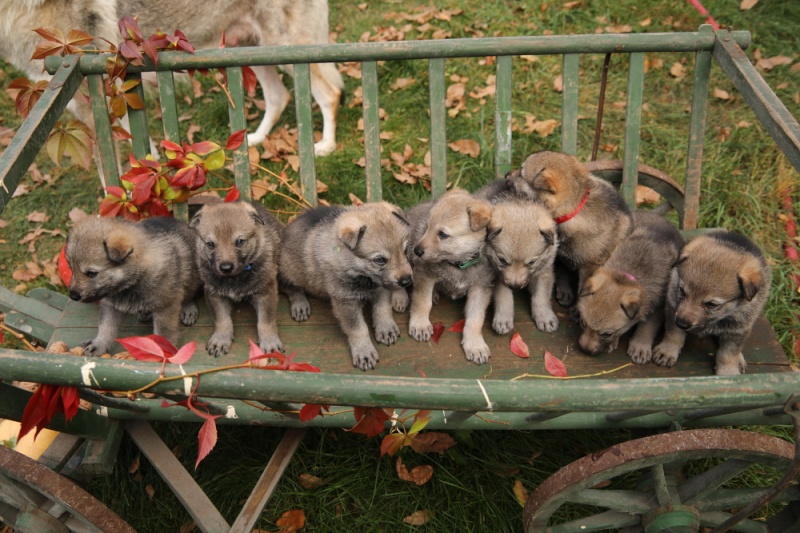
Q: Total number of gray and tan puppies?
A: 8